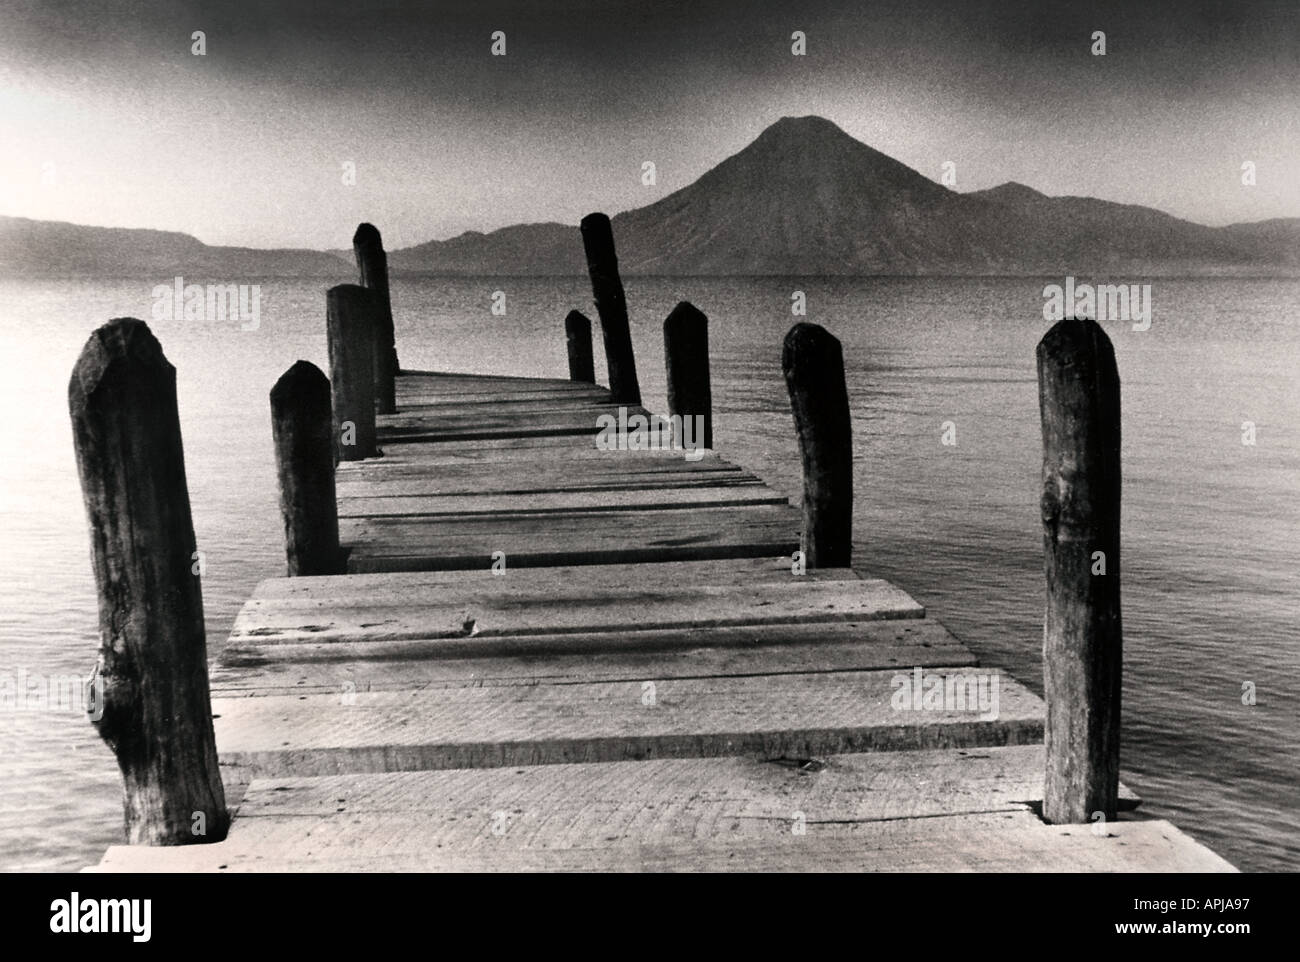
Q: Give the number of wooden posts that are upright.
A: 9